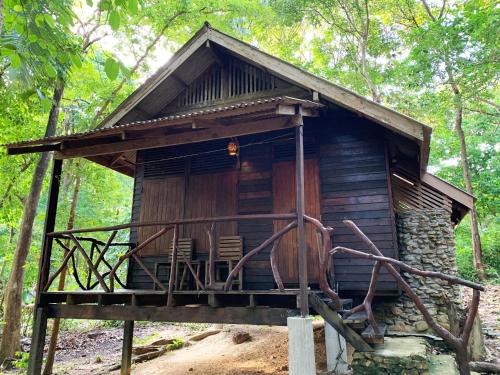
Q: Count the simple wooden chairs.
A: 2